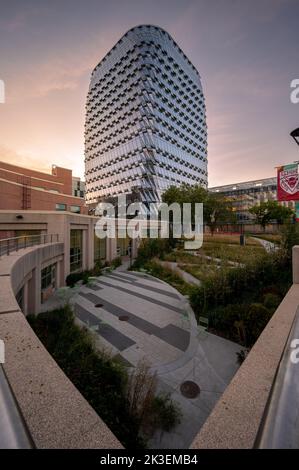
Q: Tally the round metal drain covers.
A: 3